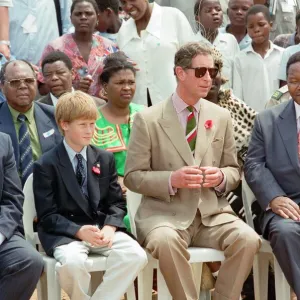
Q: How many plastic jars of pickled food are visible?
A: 0